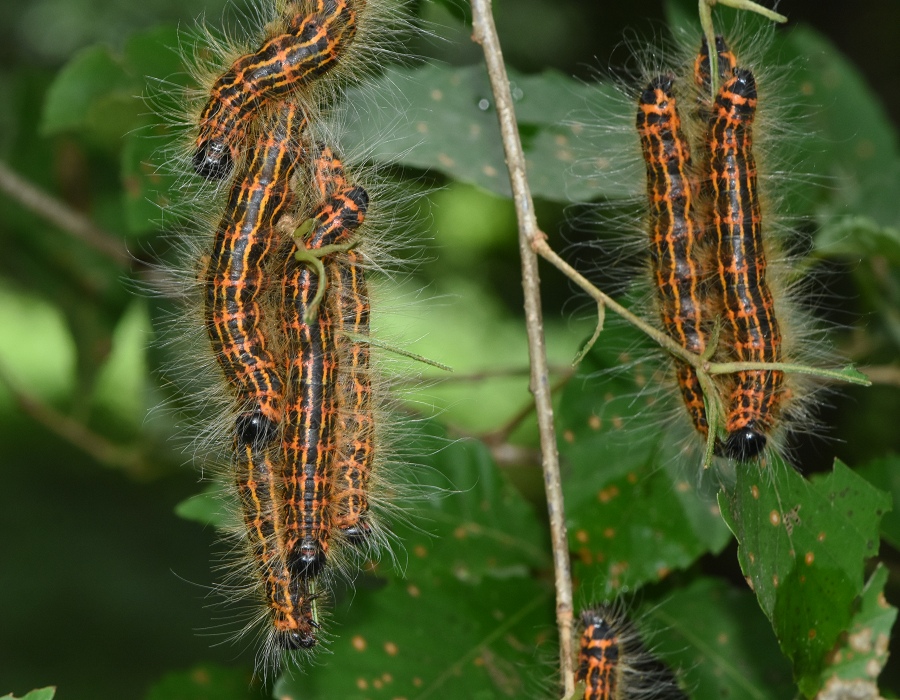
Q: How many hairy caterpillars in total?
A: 9